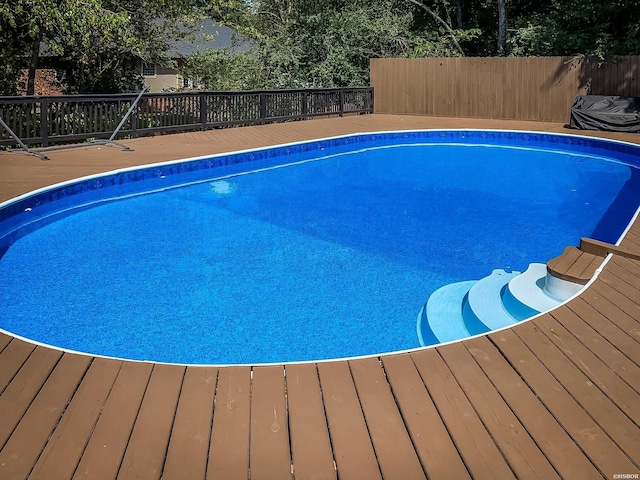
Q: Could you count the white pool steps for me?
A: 3